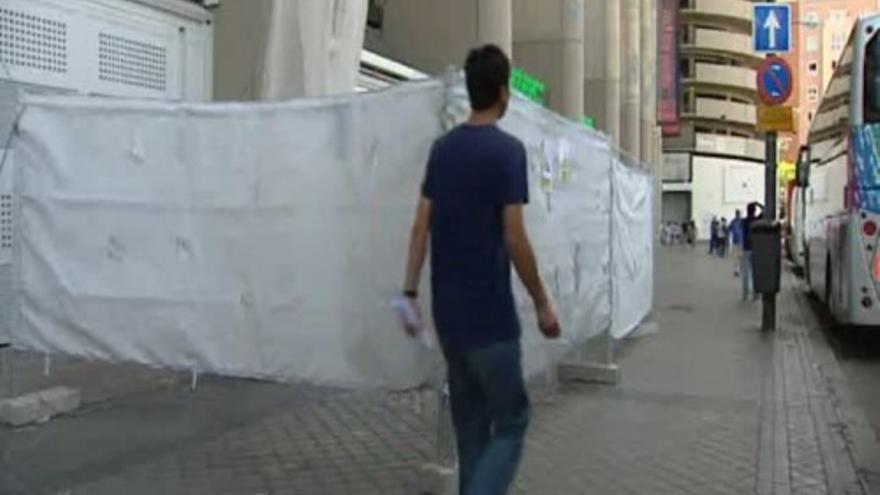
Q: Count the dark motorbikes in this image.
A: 0